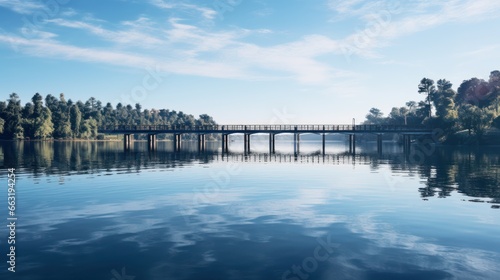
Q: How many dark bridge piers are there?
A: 12